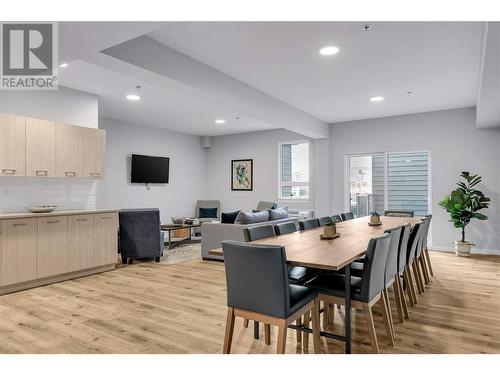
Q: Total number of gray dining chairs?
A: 14